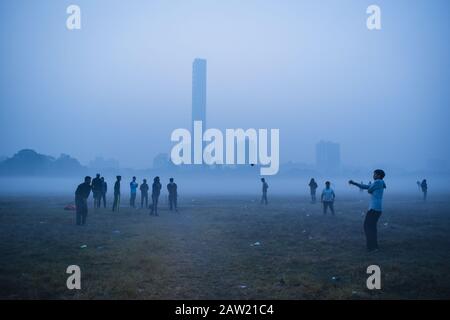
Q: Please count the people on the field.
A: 13